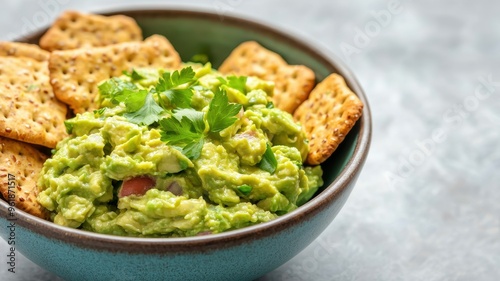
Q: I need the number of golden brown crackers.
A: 7